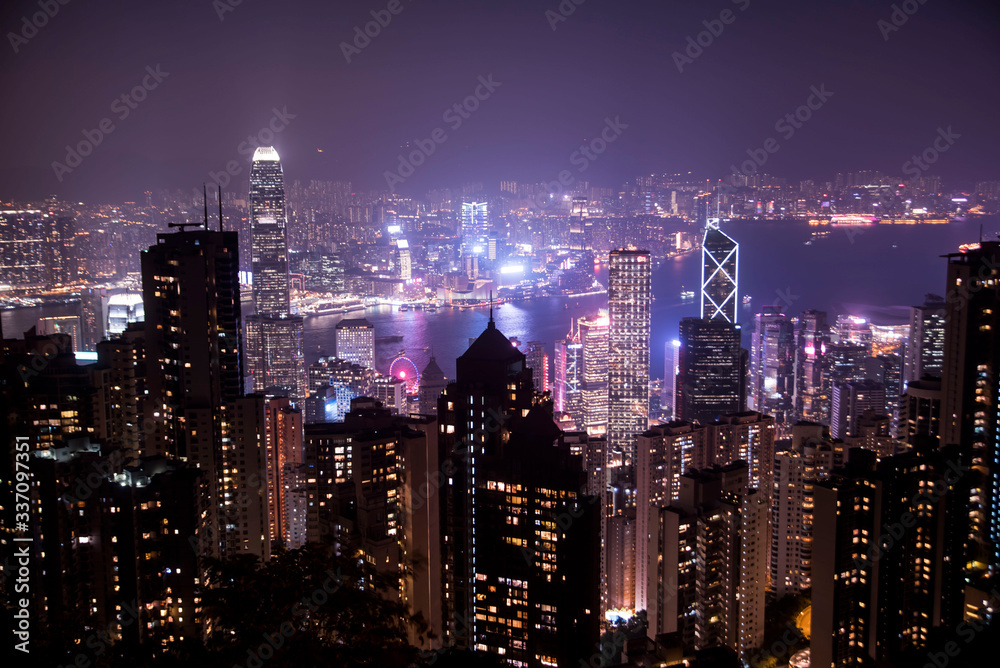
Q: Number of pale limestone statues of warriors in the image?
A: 0